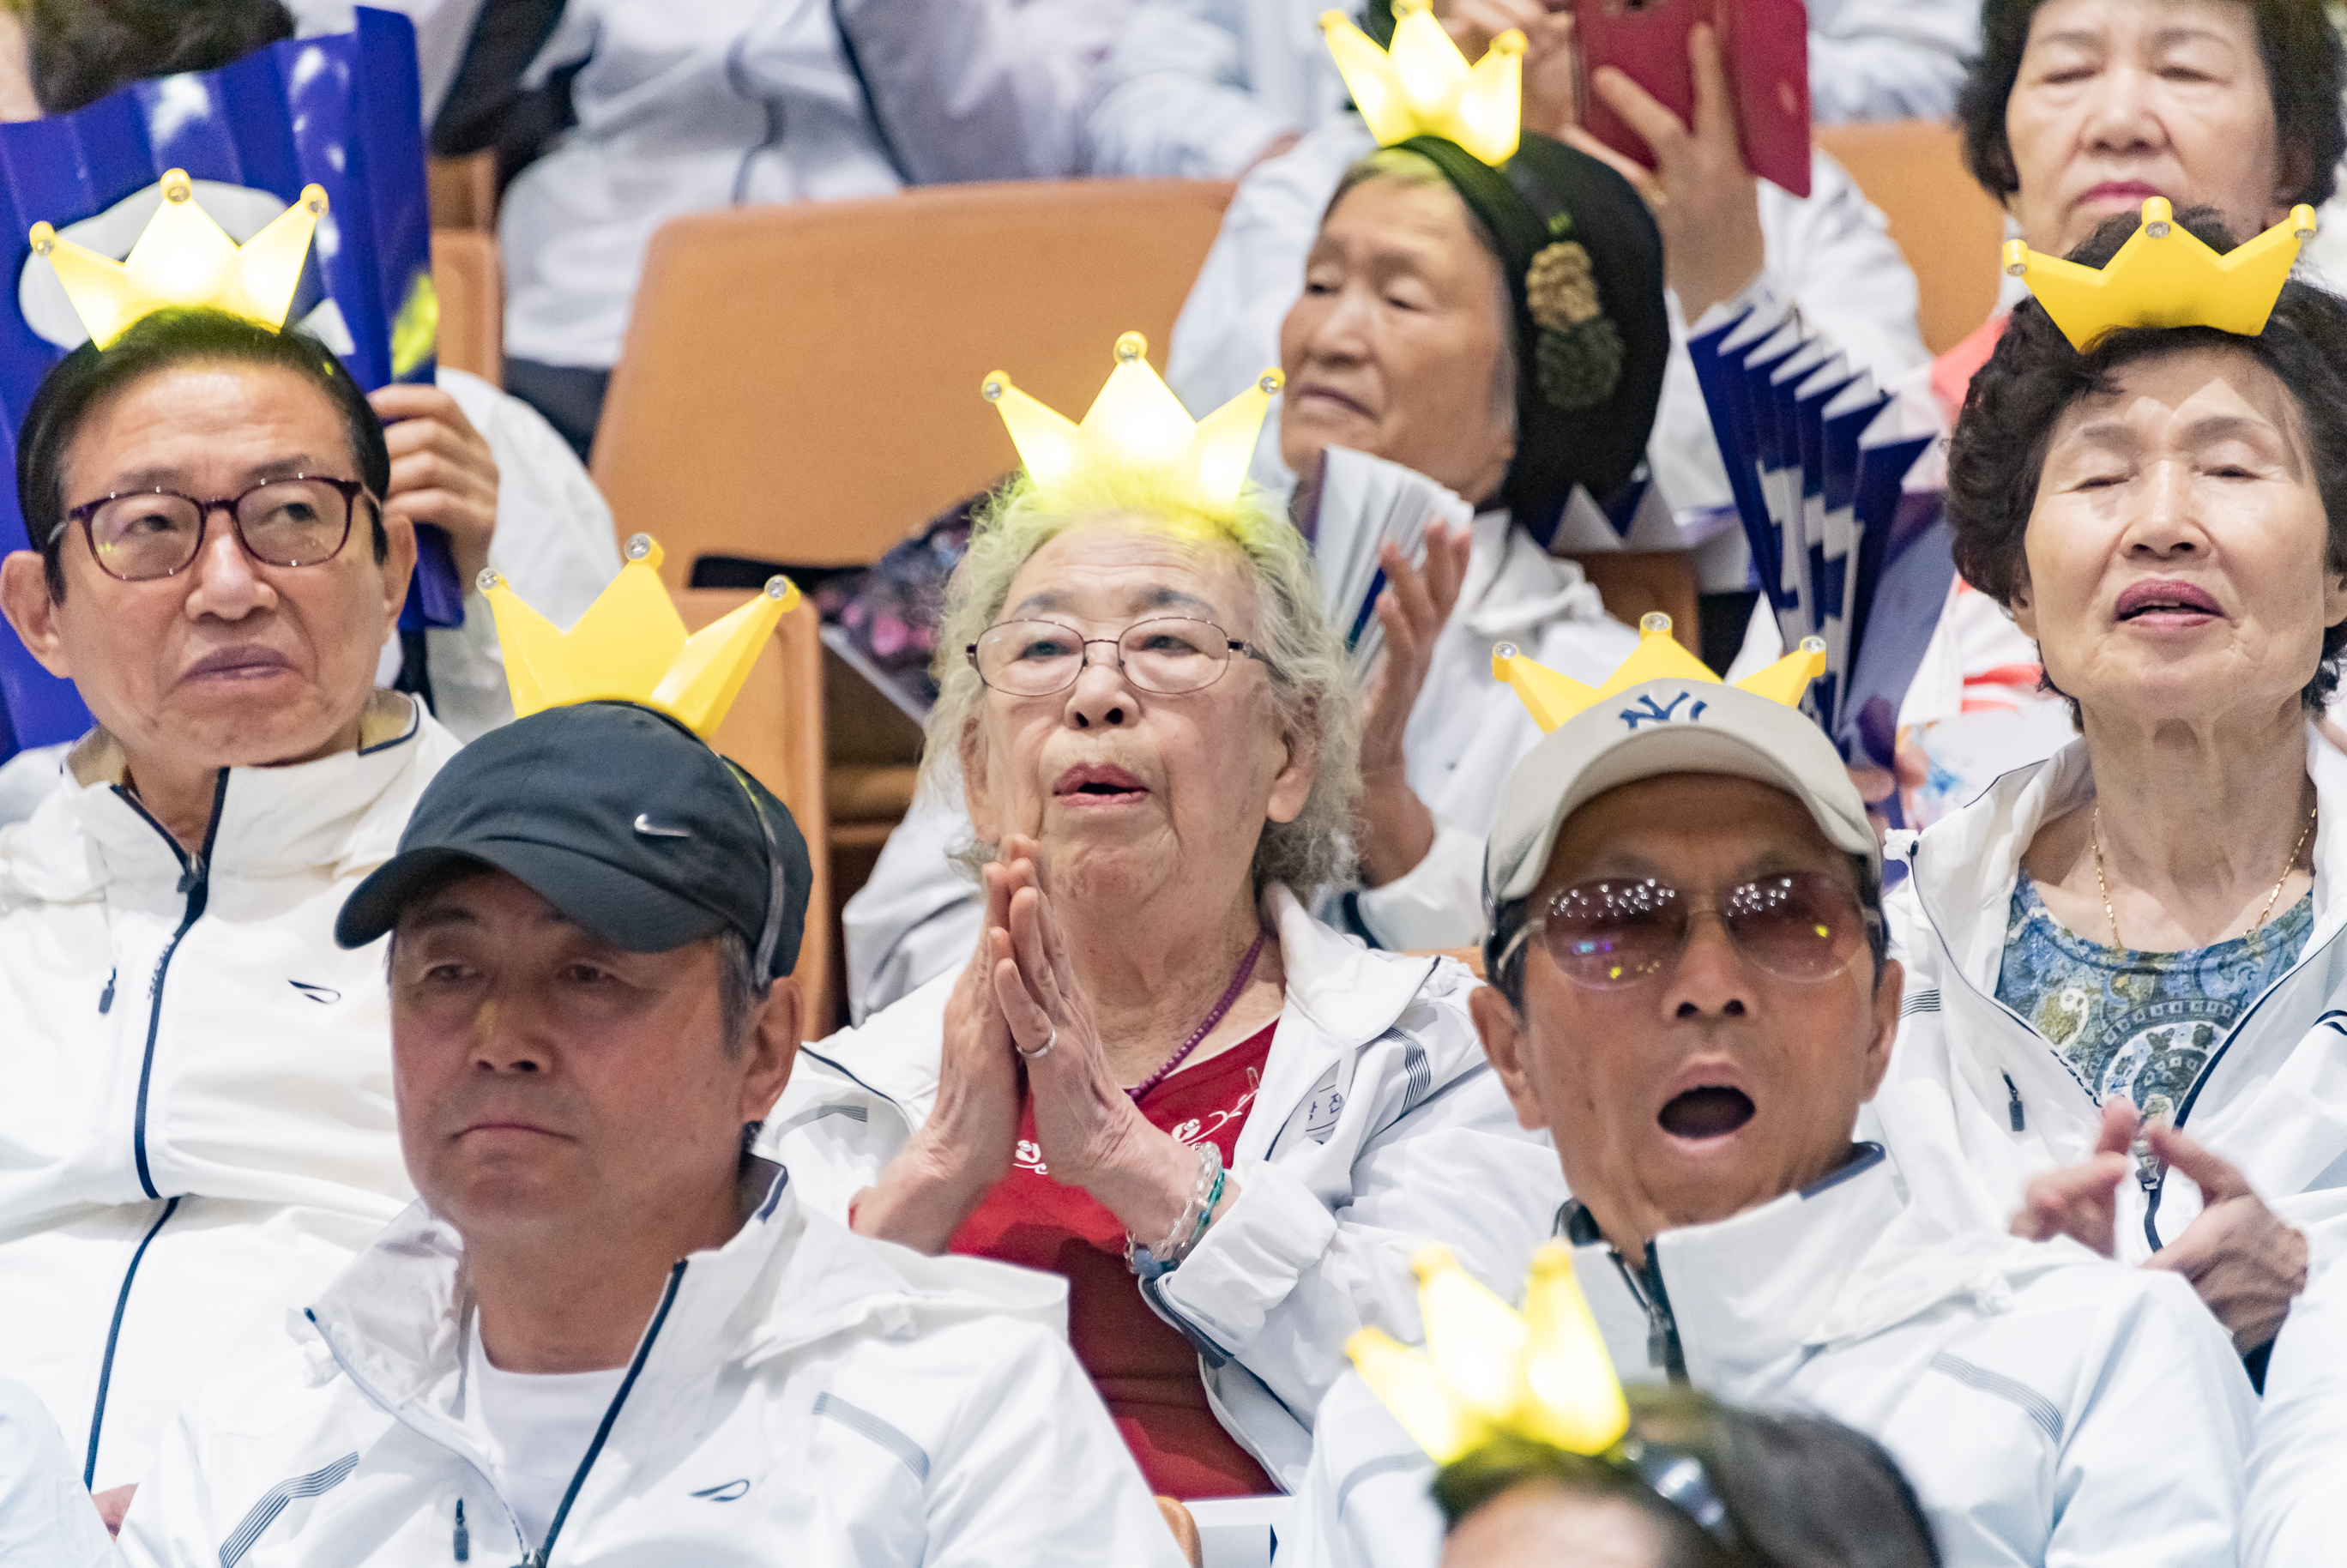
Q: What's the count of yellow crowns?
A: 7